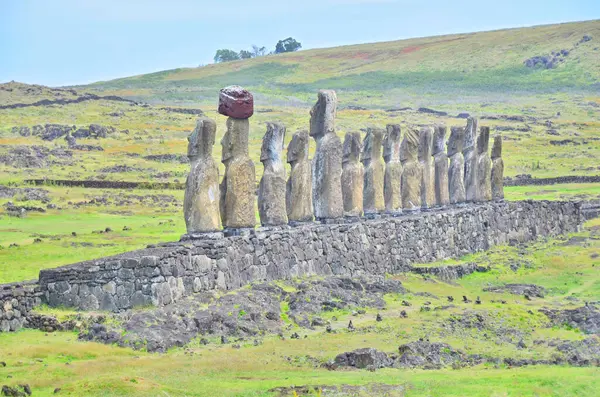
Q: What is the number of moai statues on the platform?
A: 15